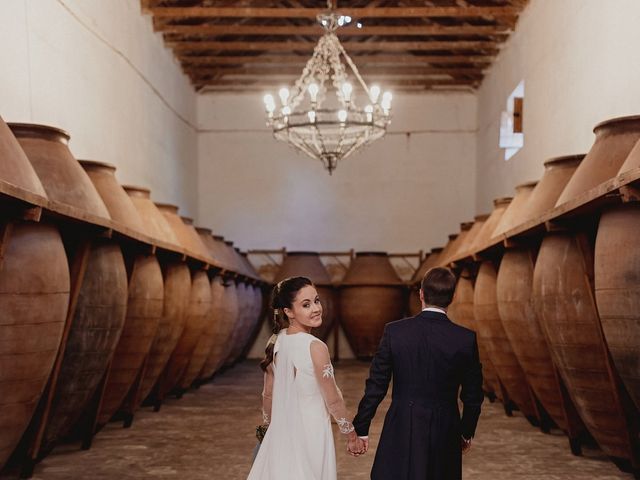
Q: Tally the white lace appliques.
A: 3